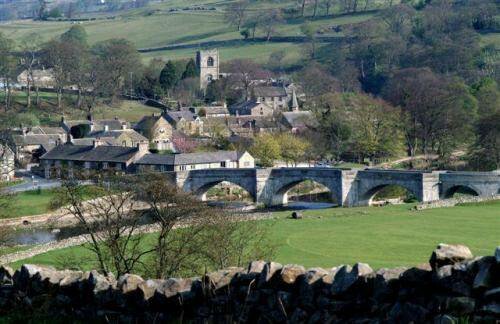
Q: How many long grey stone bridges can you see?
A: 1